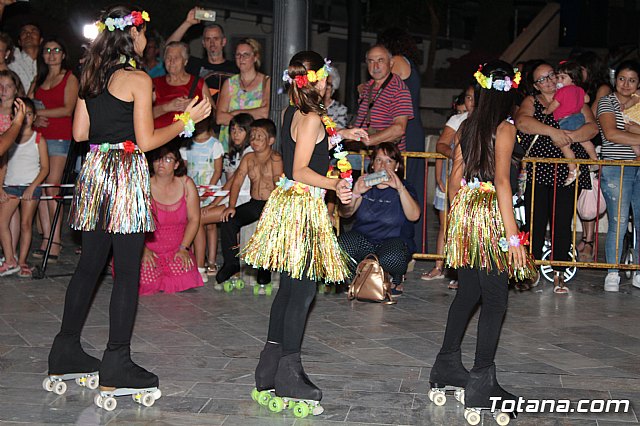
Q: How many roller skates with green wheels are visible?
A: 4